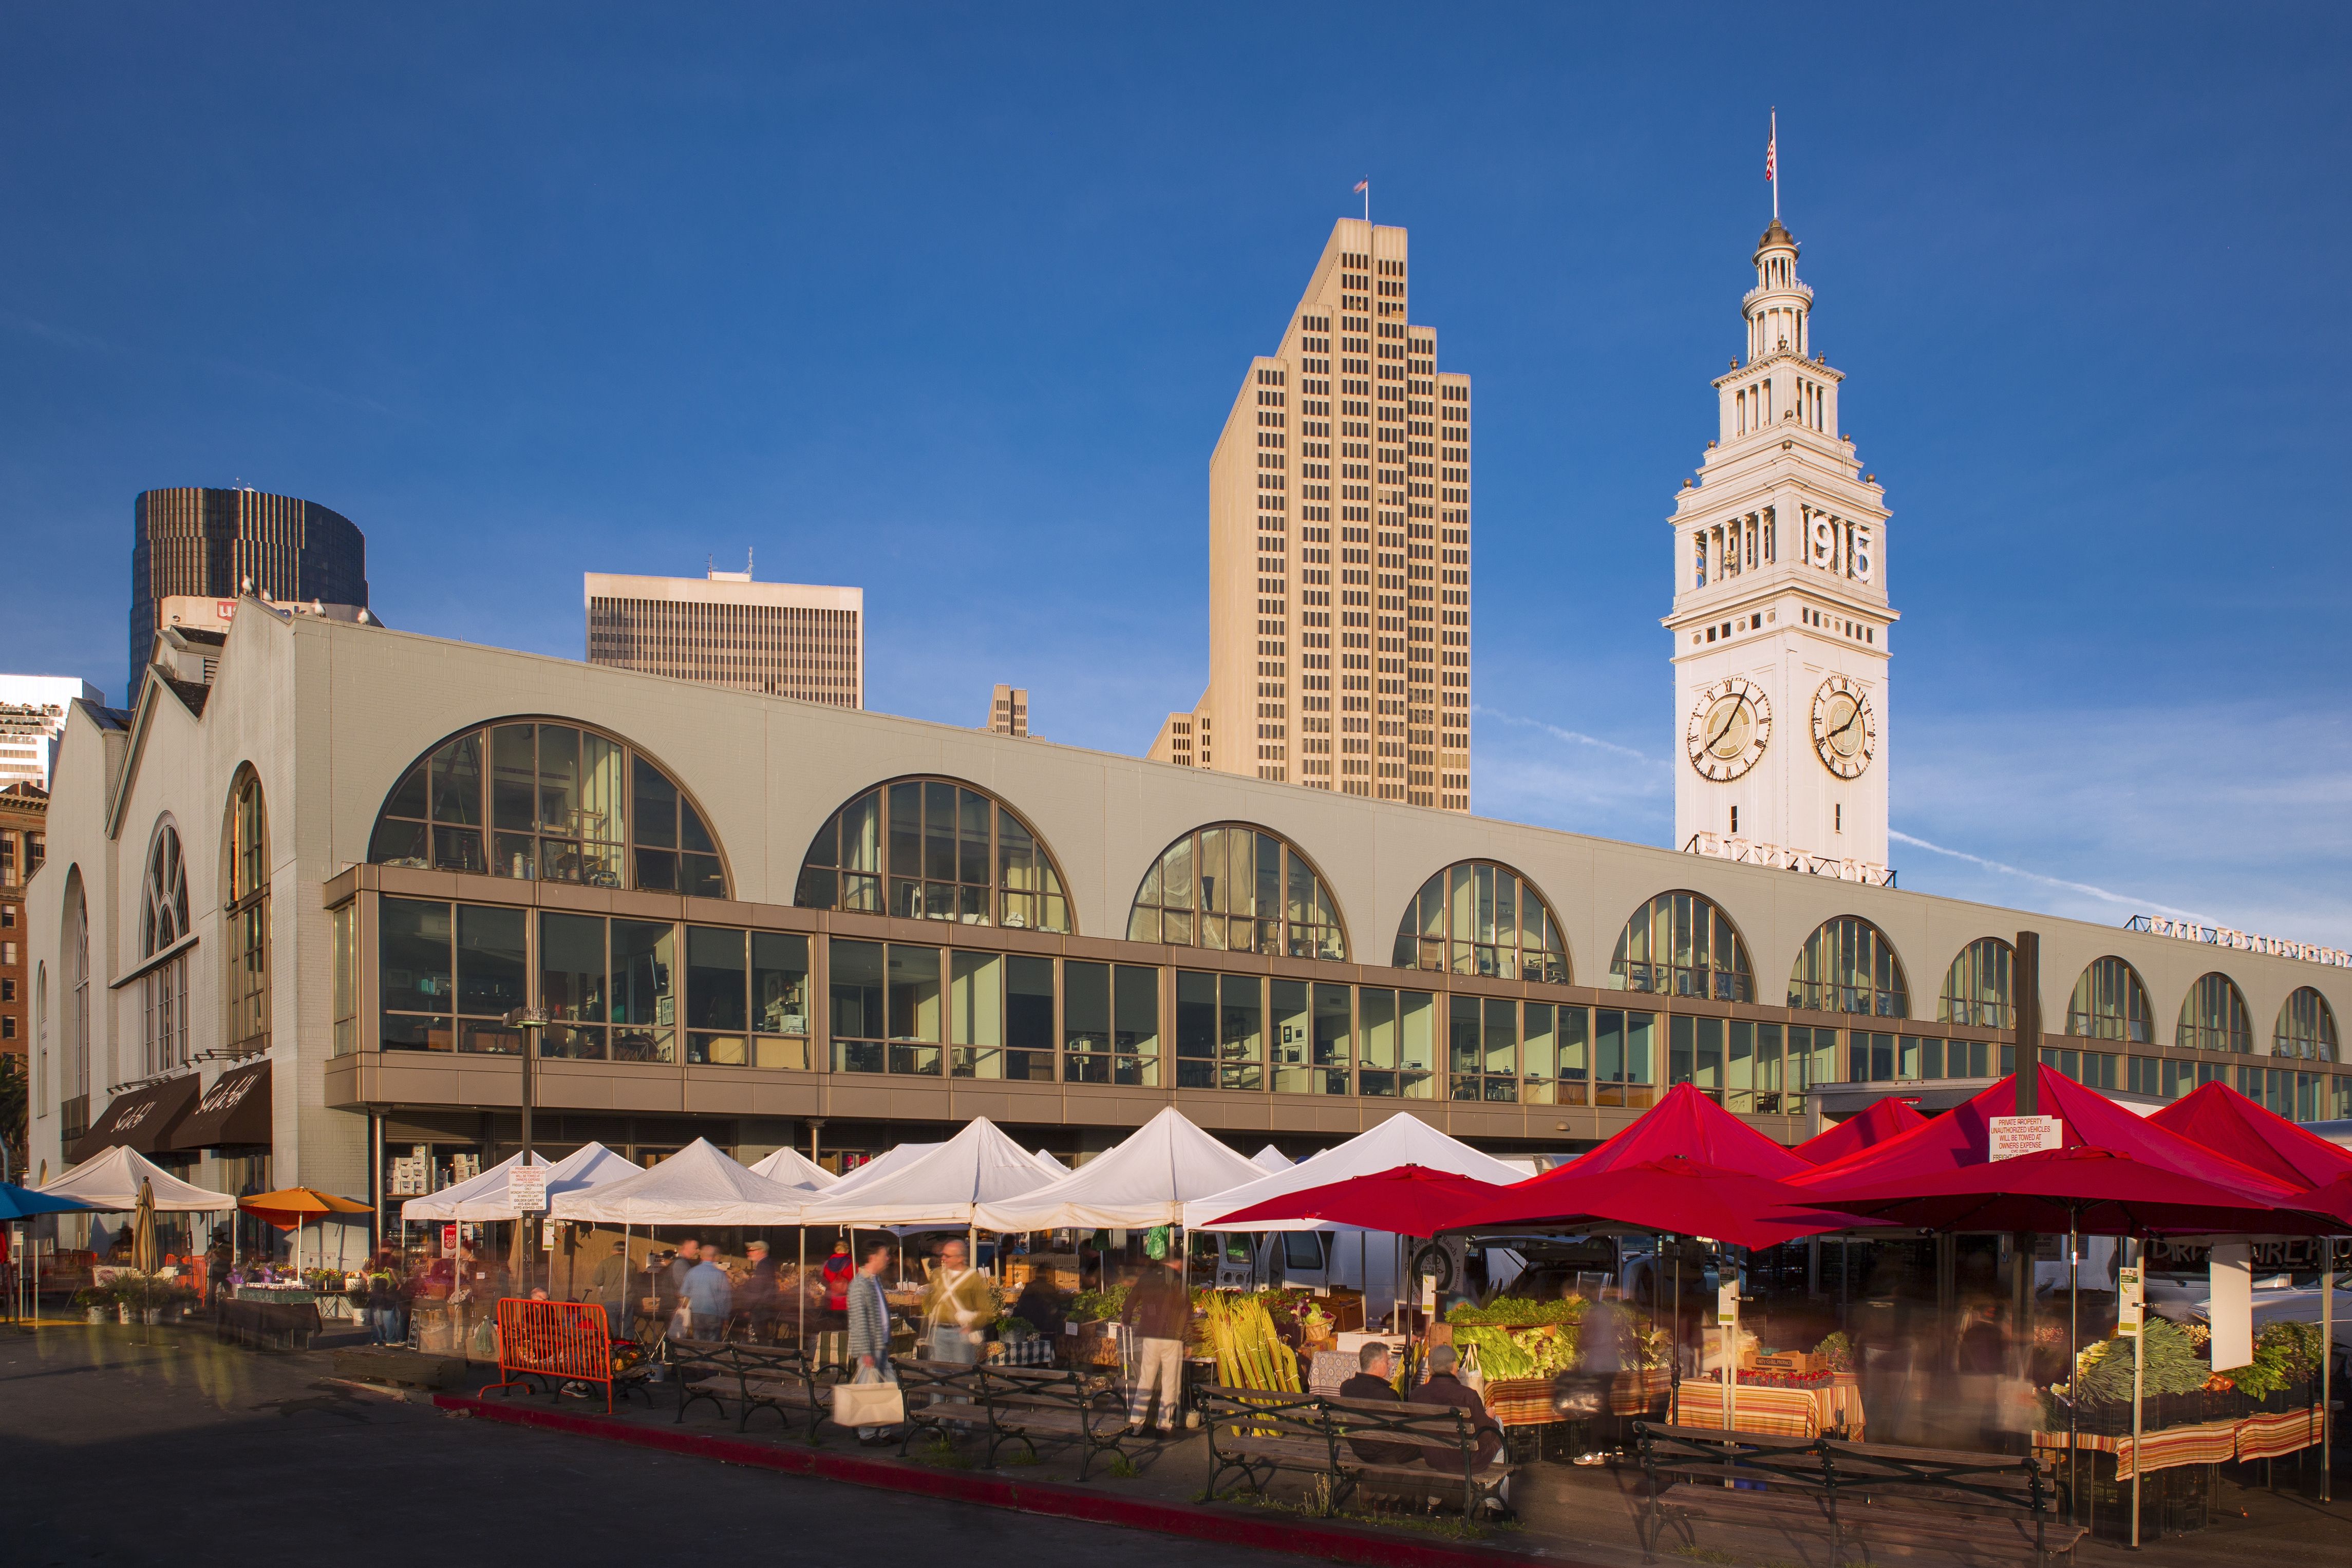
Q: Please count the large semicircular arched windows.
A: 10